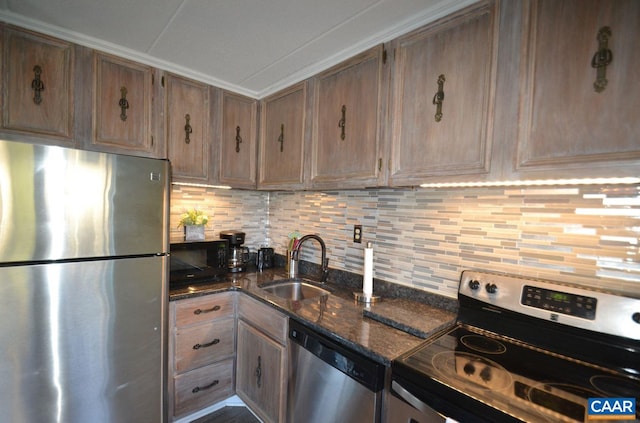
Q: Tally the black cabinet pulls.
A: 12